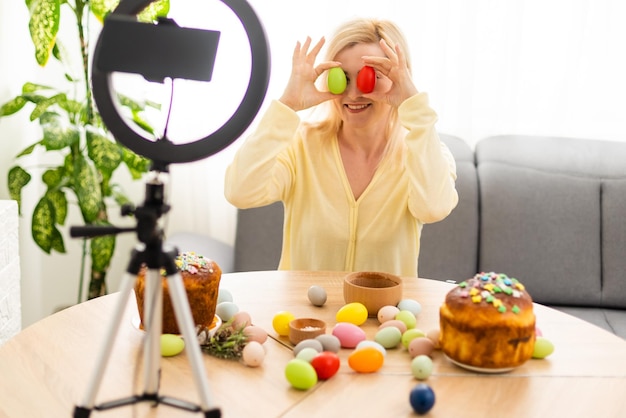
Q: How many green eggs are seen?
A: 9